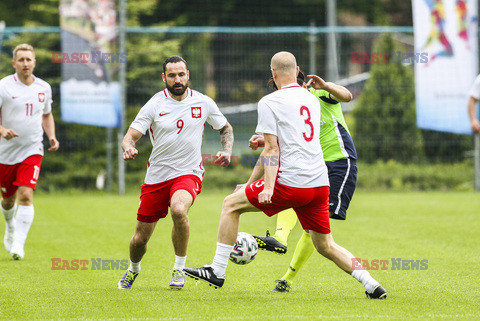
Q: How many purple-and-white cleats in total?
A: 2